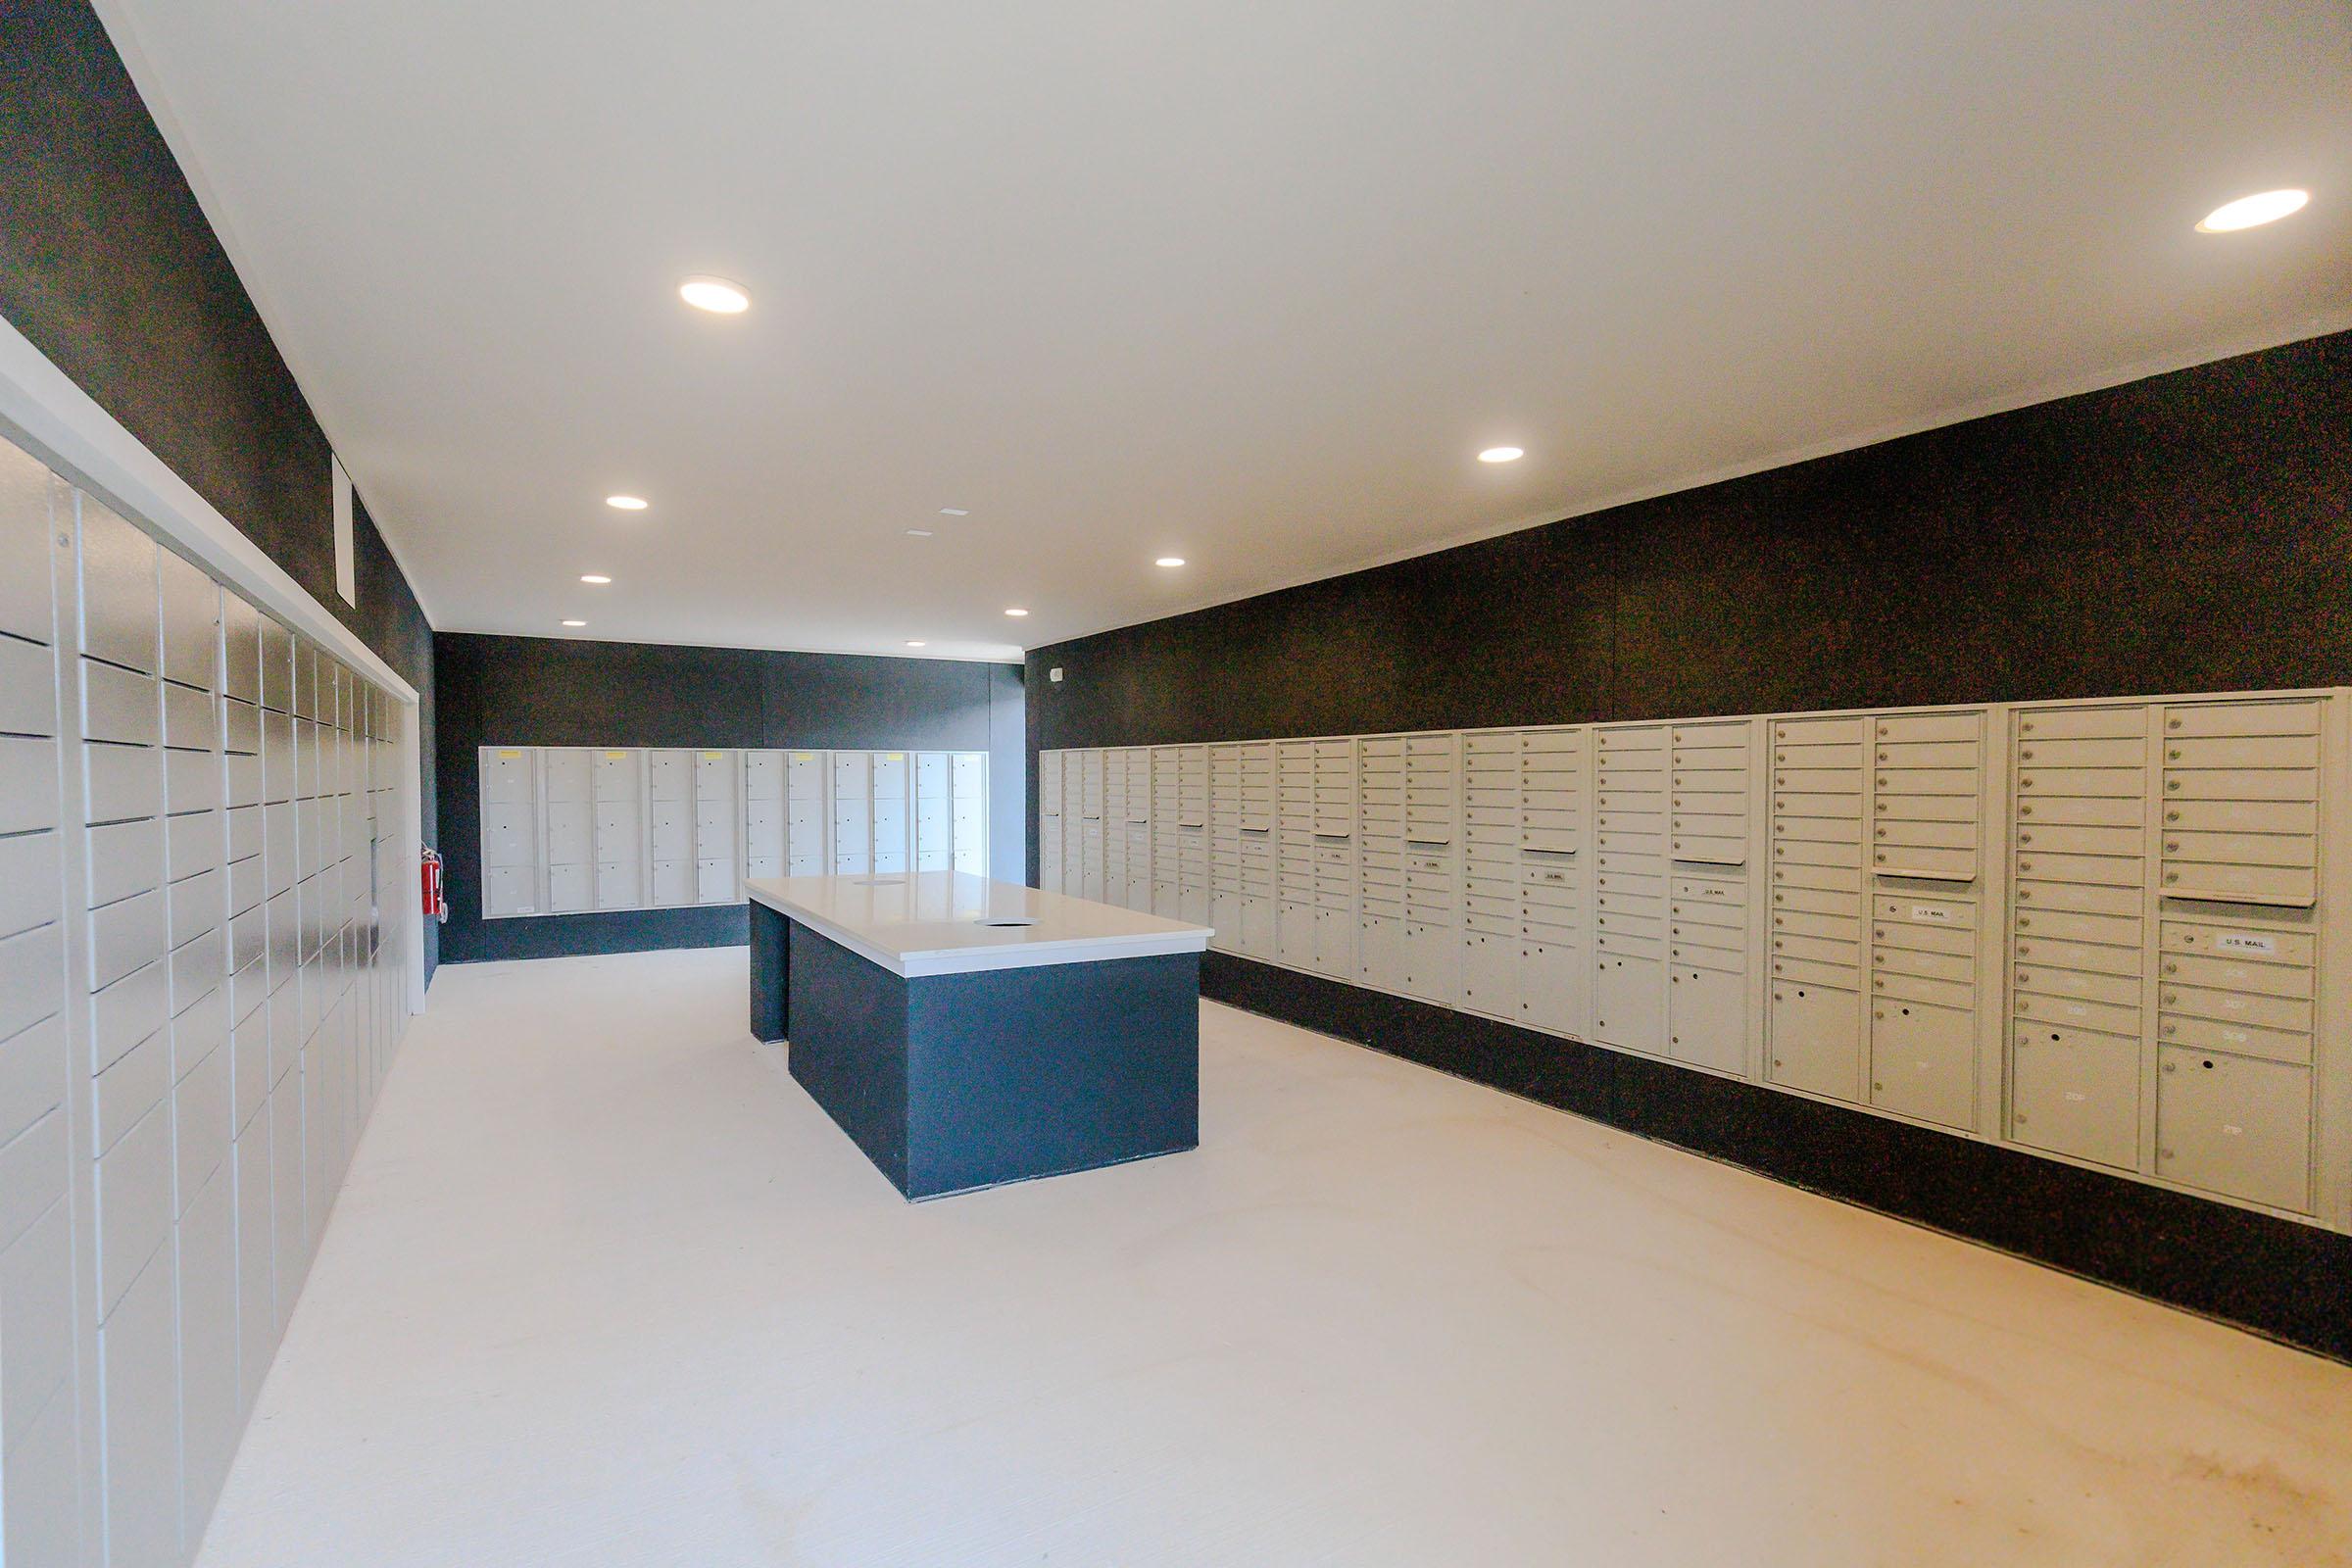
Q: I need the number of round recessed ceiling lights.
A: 9